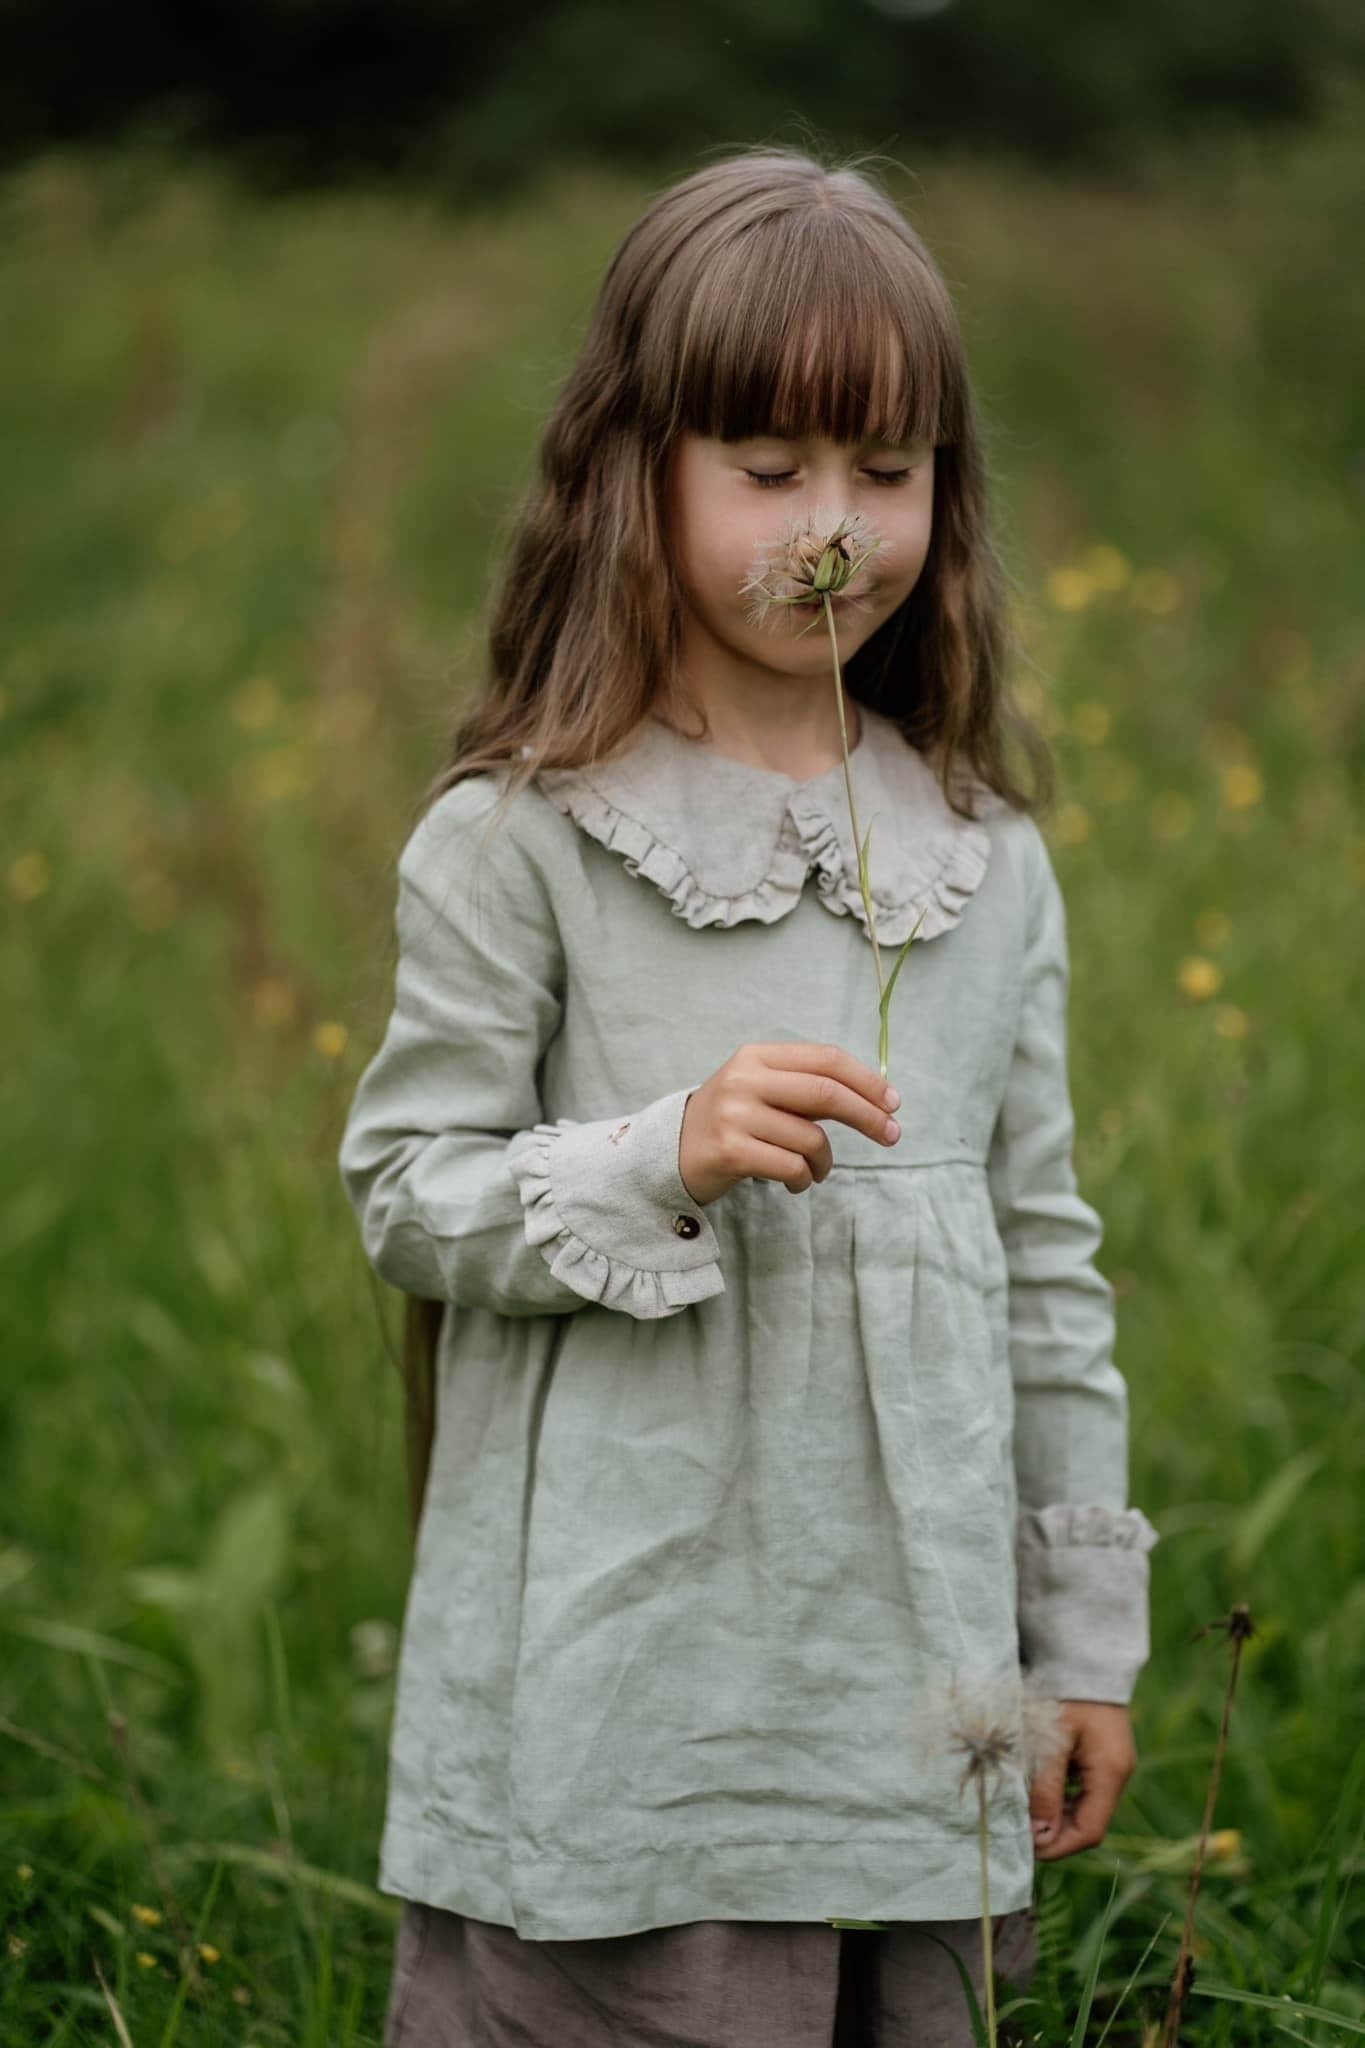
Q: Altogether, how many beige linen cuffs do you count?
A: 2